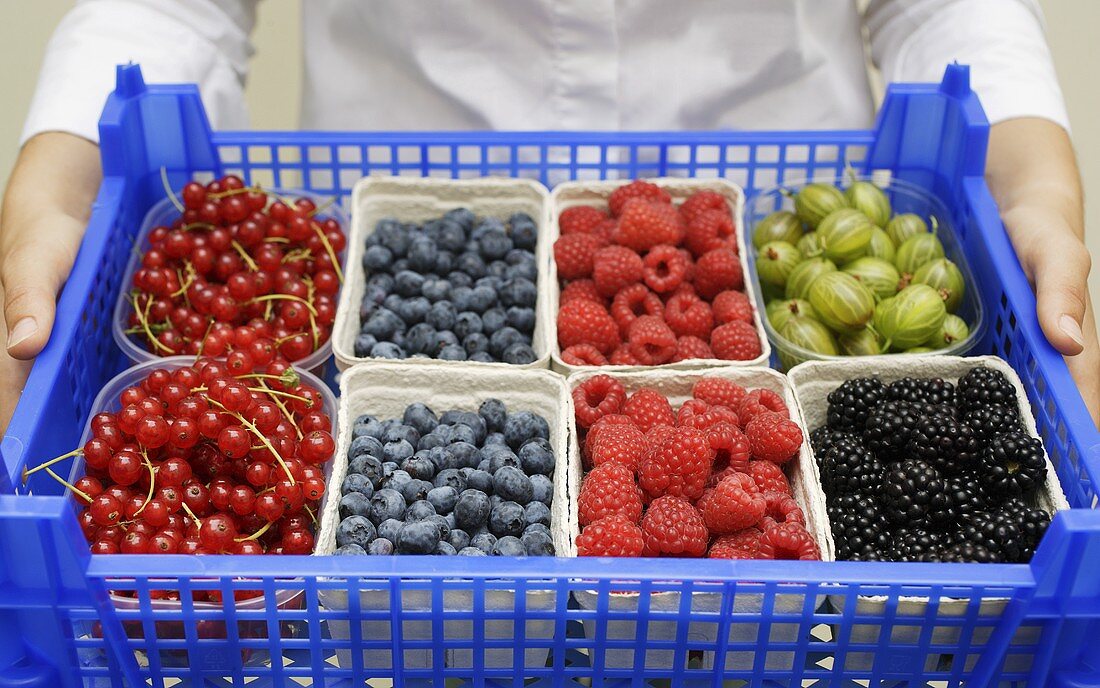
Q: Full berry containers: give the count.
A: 8